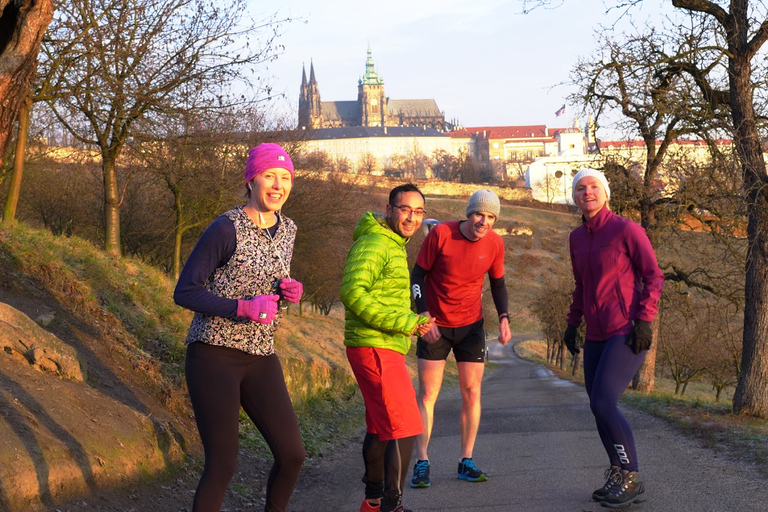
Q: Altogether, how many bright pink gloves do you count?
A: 2